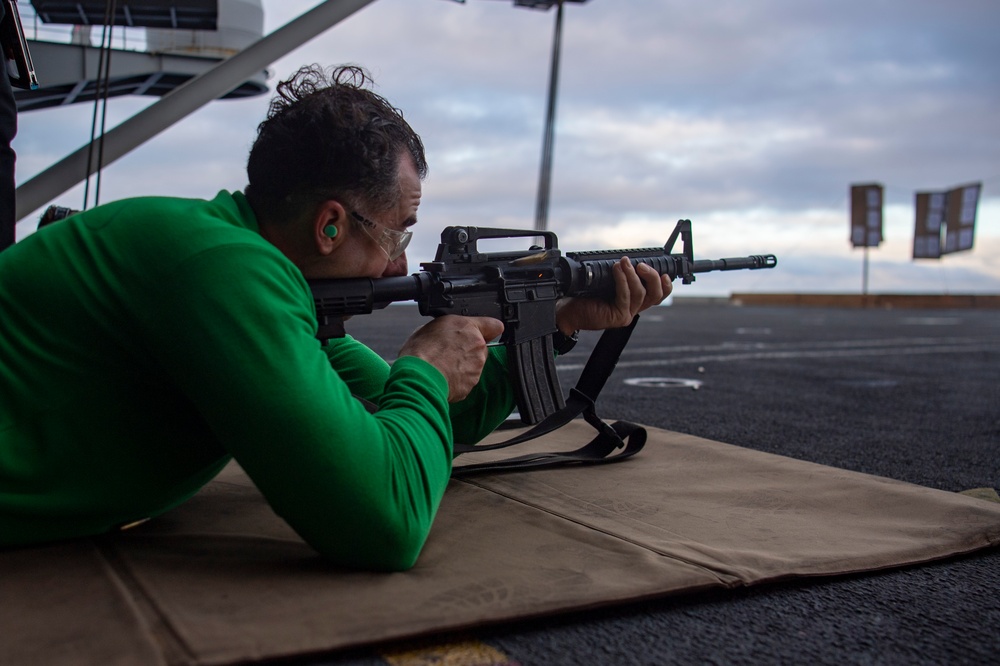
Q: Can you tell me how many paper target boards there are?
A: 3